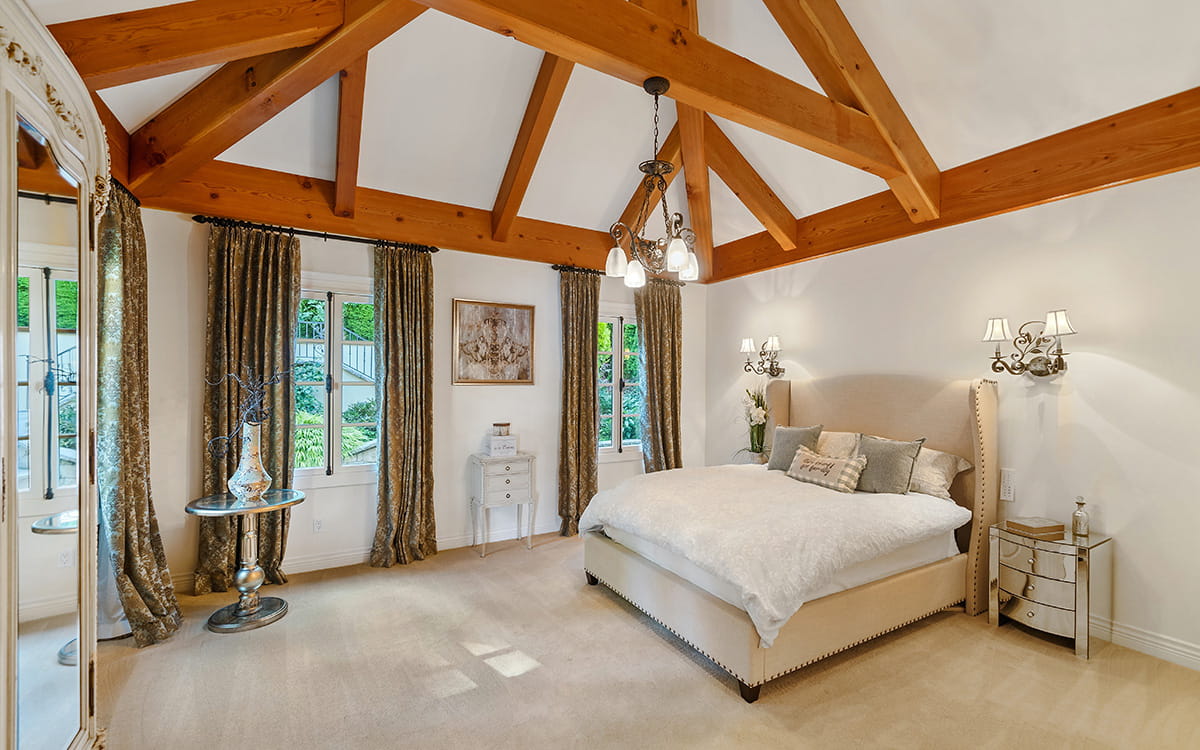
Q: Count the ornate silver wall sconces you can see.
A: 2